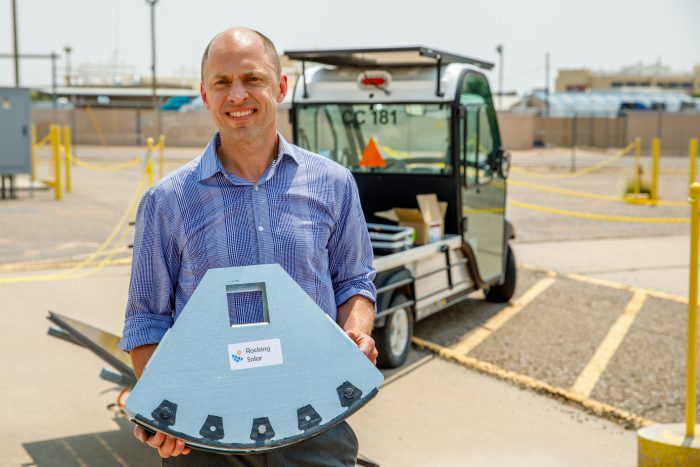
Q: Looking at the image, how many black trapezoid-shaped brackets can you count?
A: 5